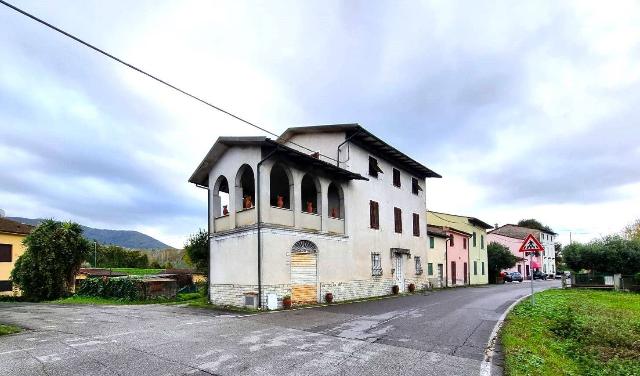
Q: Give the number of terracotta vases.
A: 9